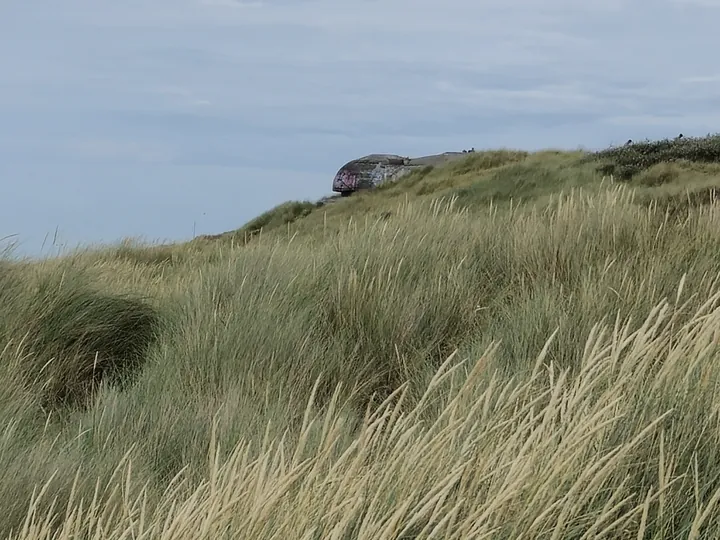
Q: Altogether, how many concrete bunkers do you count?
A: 1